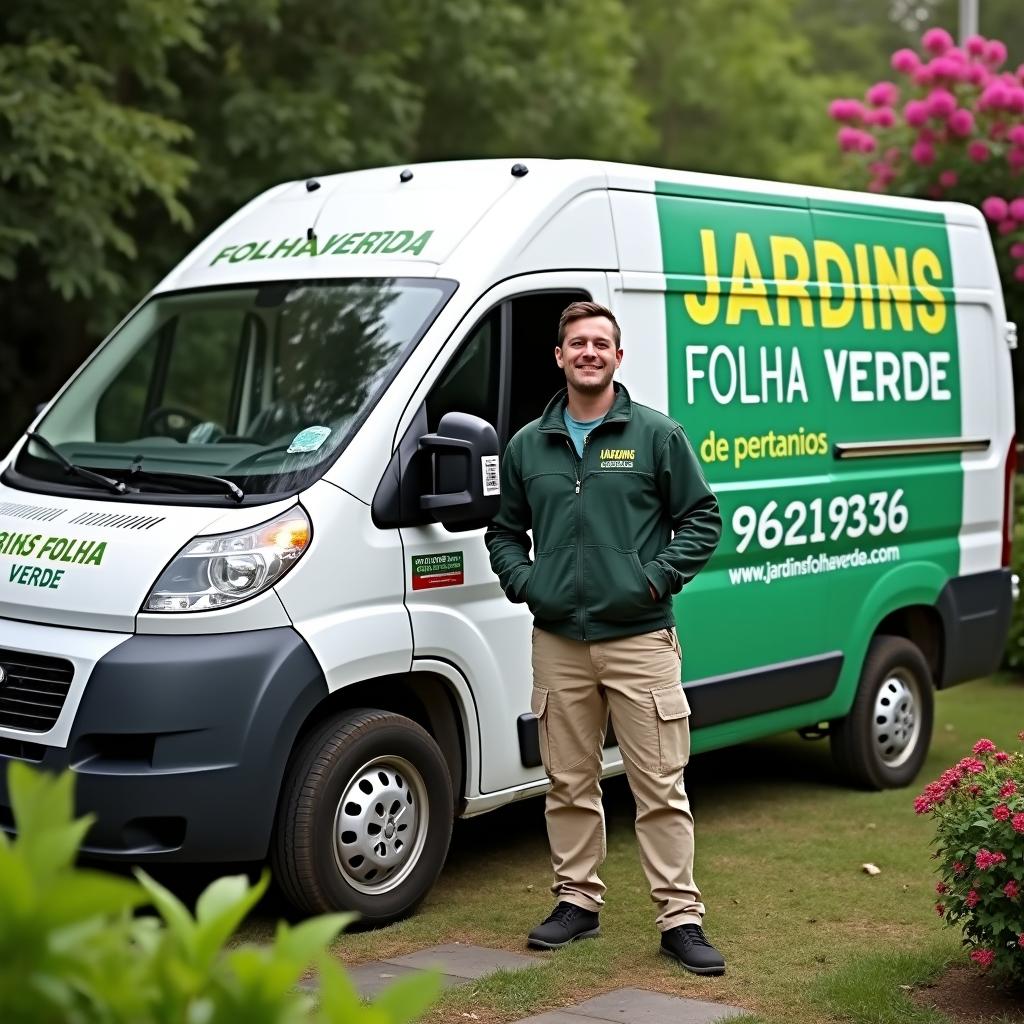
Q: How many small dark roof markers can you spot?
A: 3